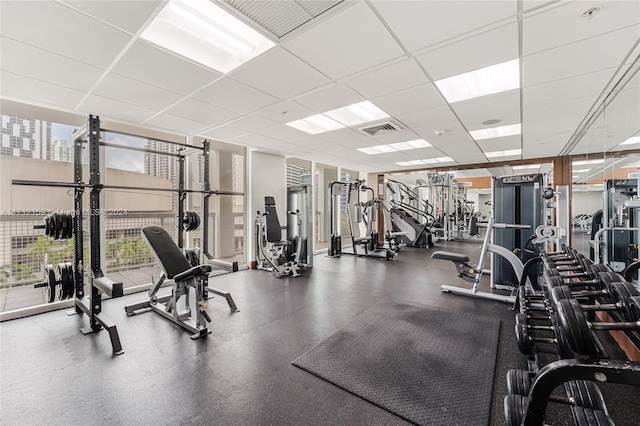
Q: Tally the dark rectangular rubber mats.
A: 1